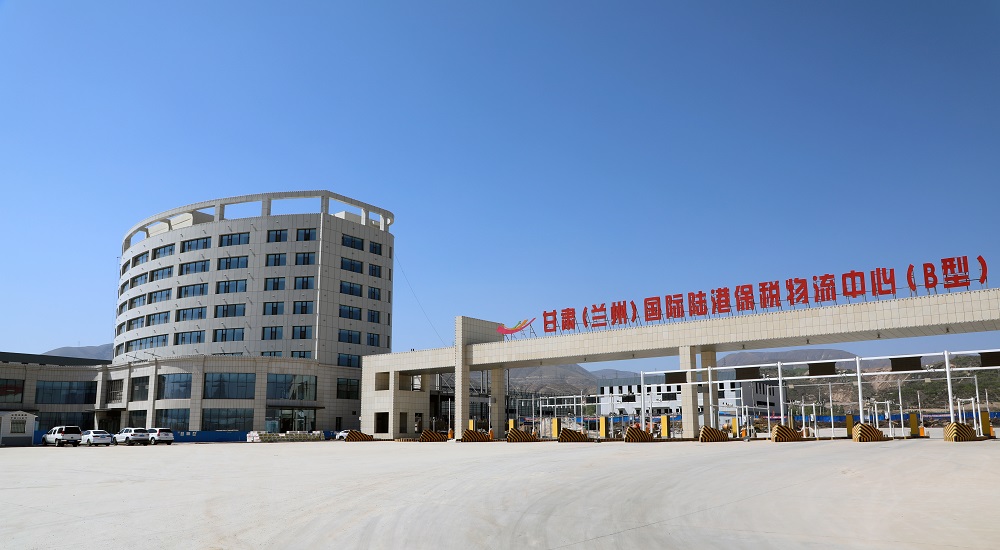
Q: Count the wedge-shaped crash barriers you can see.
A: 10